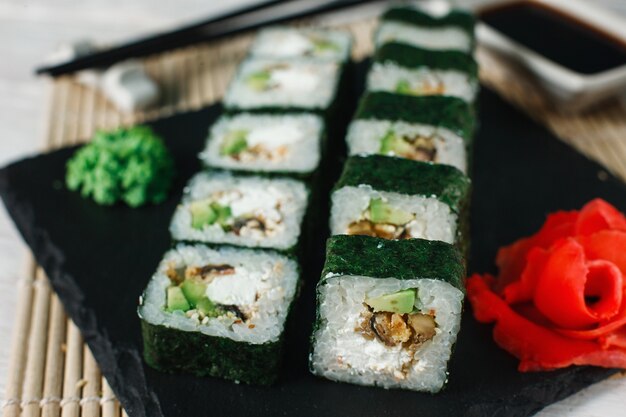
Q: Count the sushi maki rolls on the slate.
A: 10